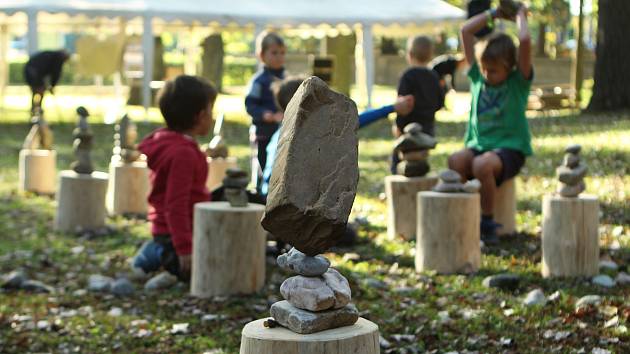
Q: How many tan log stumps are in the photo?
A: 10